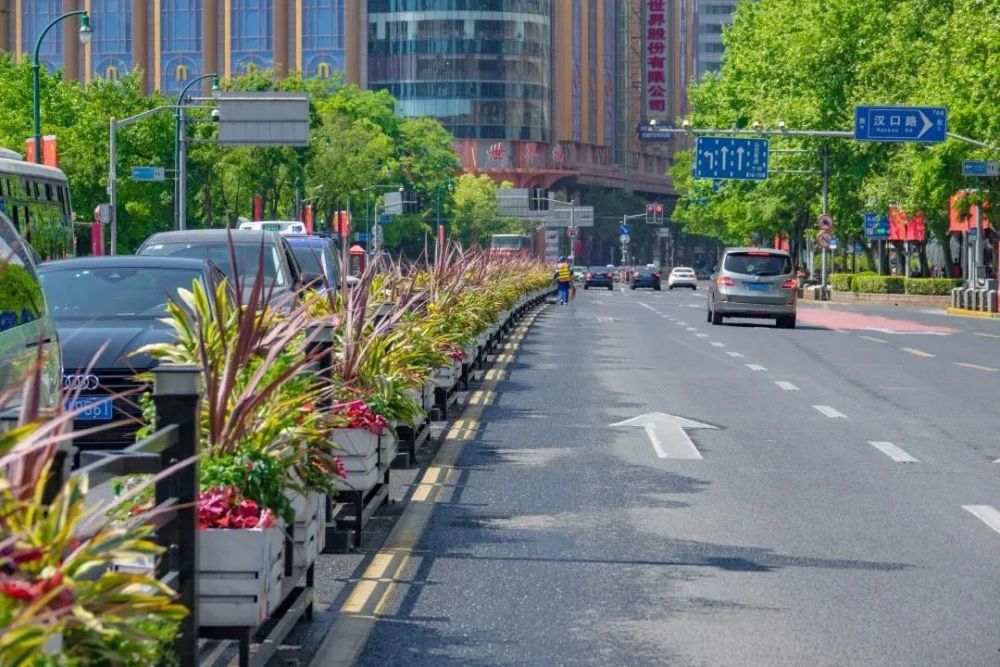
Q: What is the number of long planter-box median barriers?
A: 1